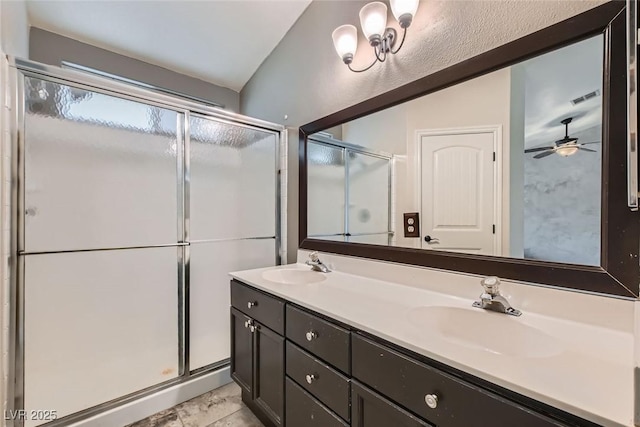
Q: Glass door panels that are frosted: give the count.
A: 2